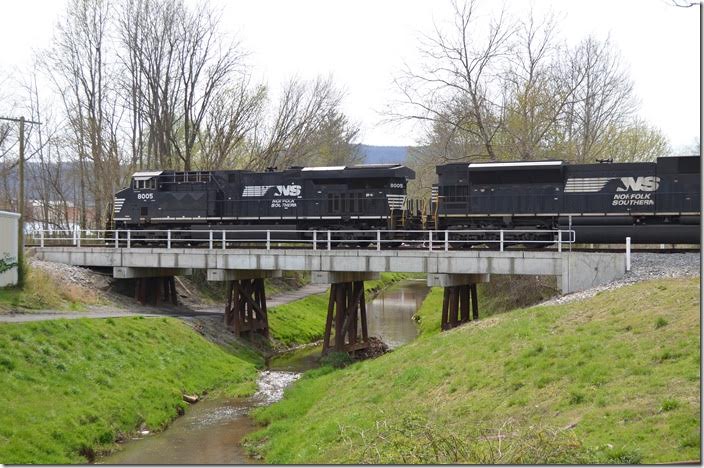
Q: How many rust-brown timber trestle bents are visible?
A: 4